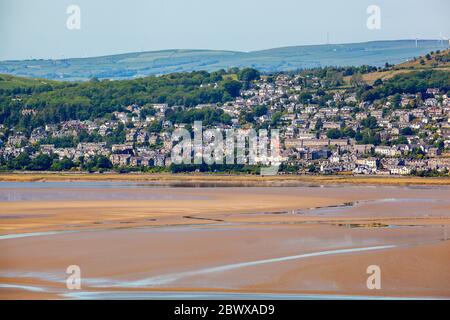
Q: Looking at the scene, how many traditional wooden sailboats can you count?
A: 0